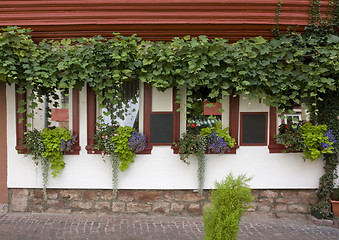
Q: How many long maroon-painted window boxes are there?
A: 4